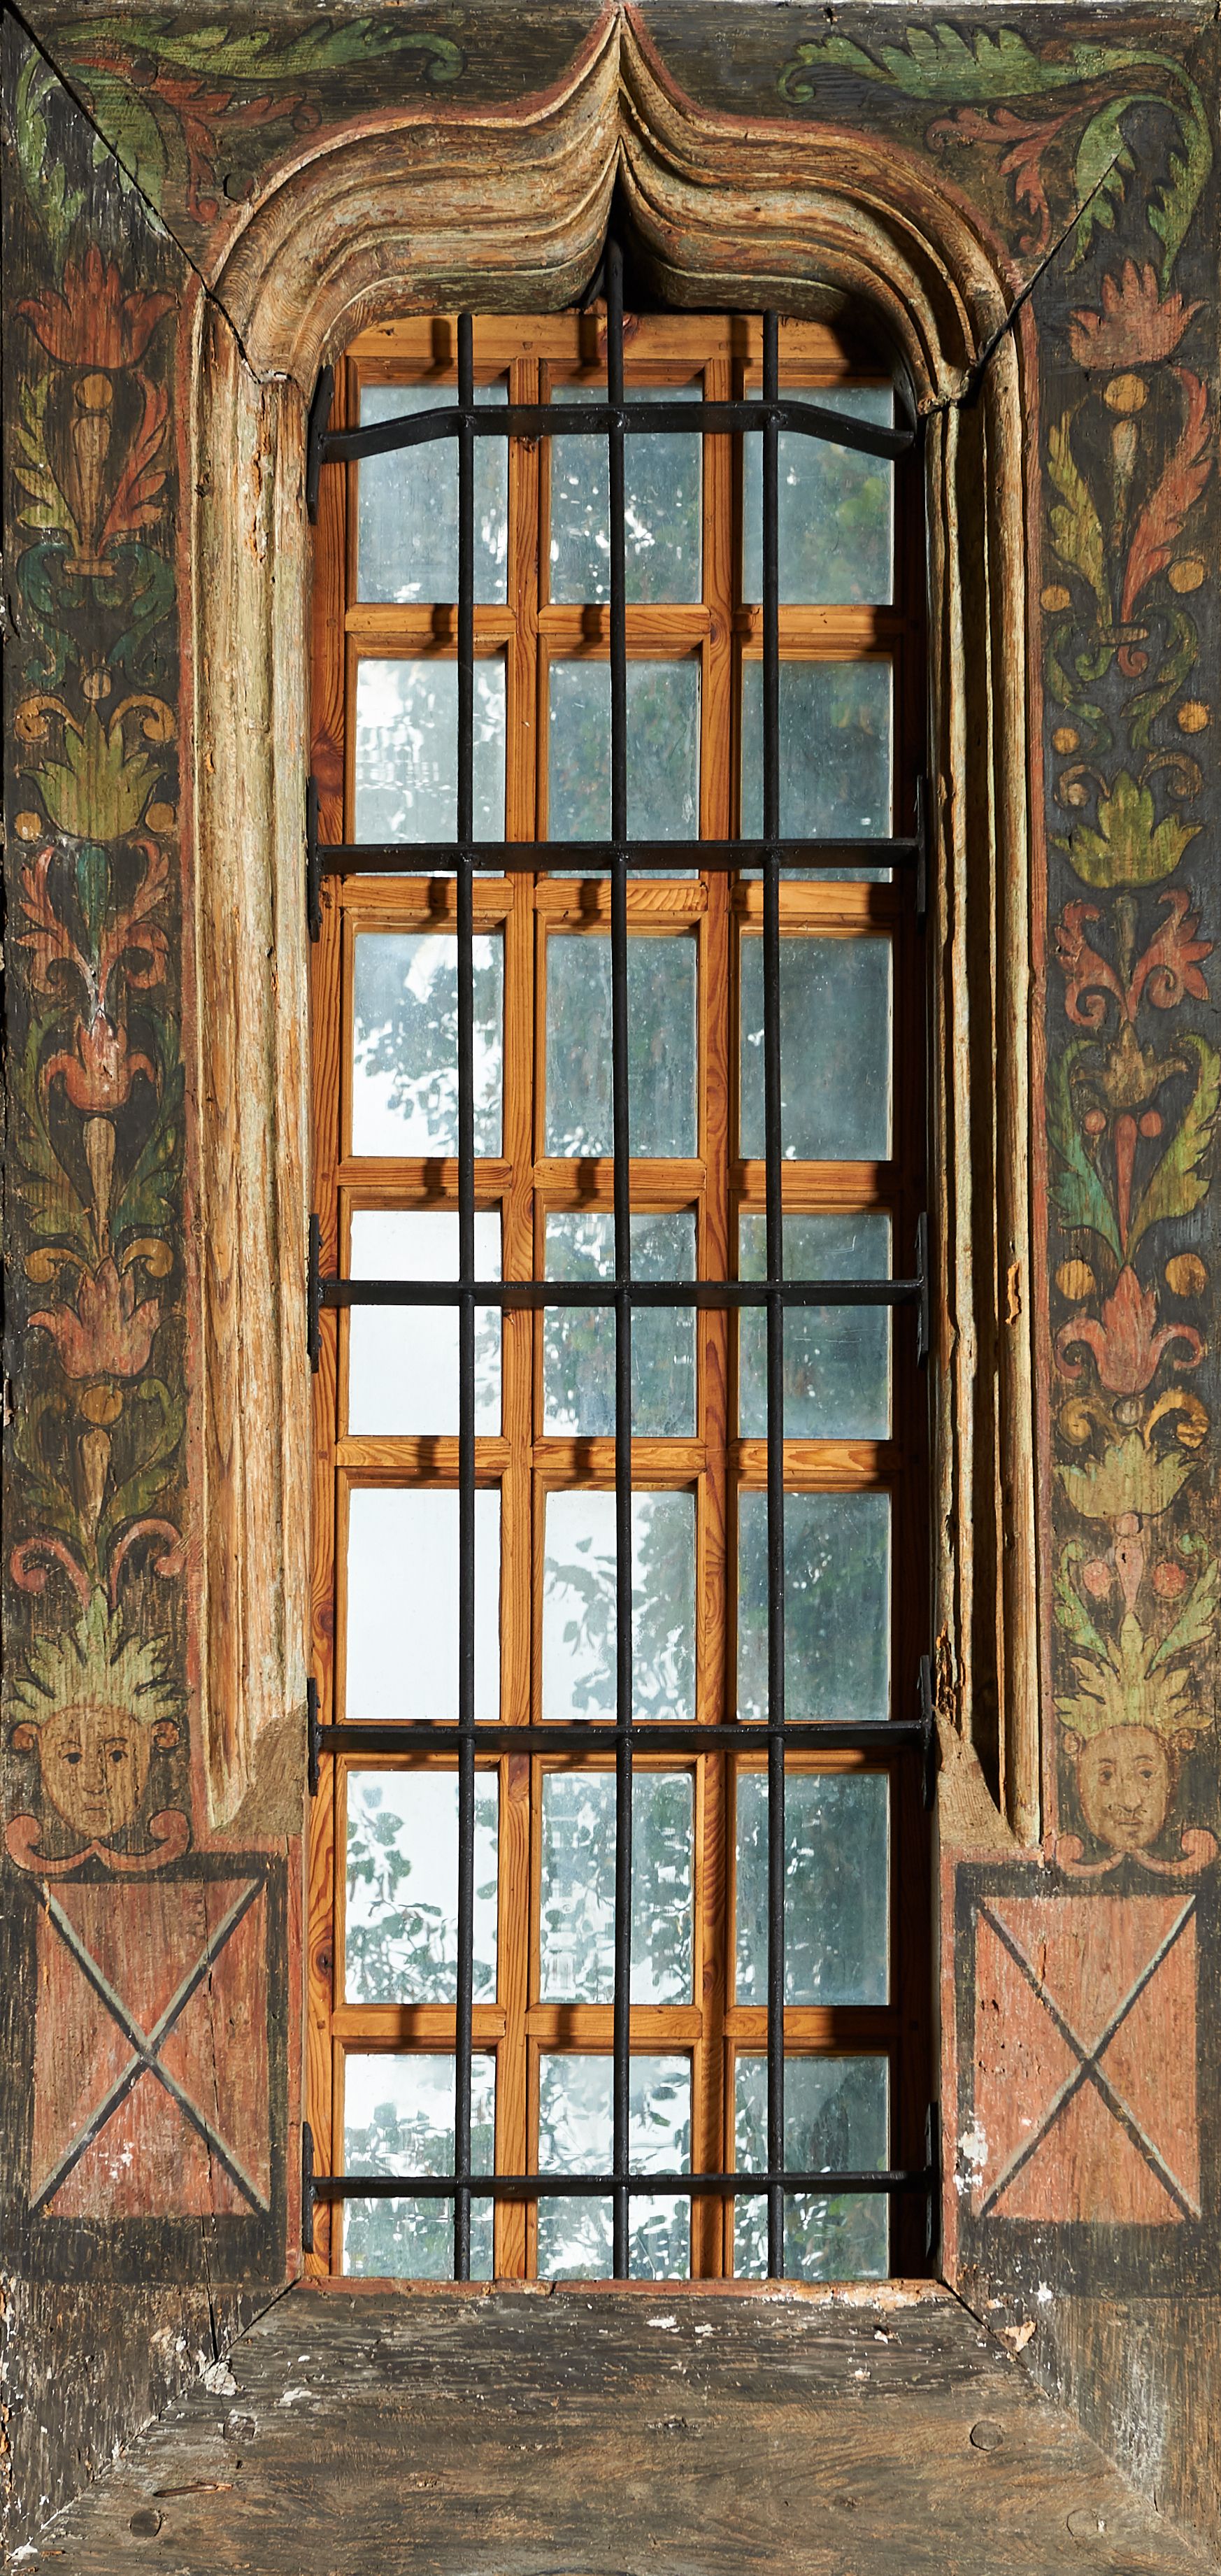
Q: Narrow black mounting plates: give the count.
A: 9